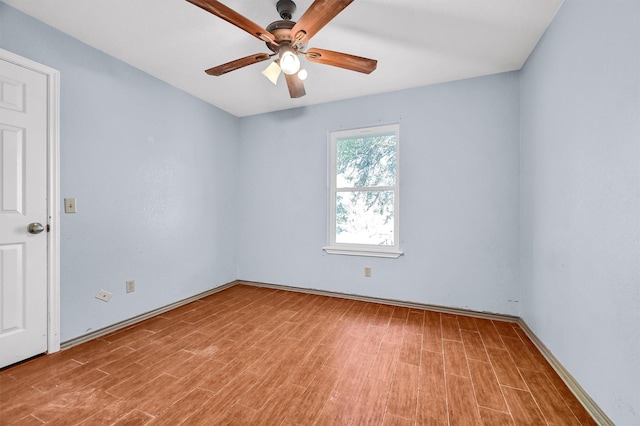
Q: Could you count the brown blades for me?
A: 5